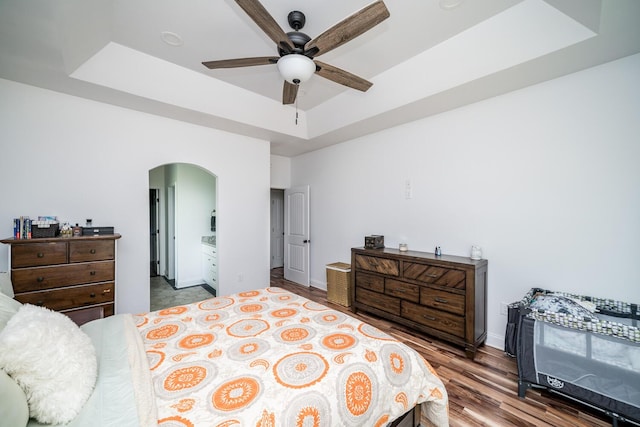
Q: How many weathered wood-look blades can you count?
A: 5